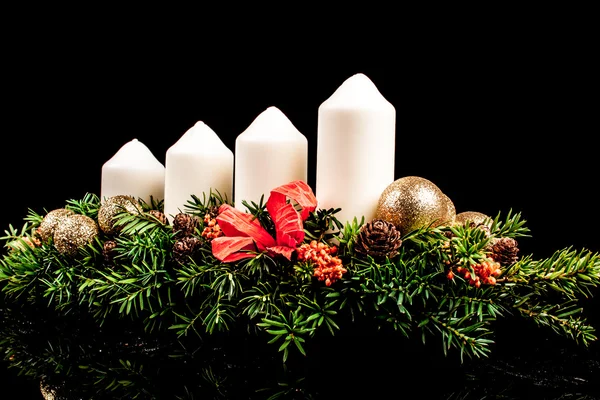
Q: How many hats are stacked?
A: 0